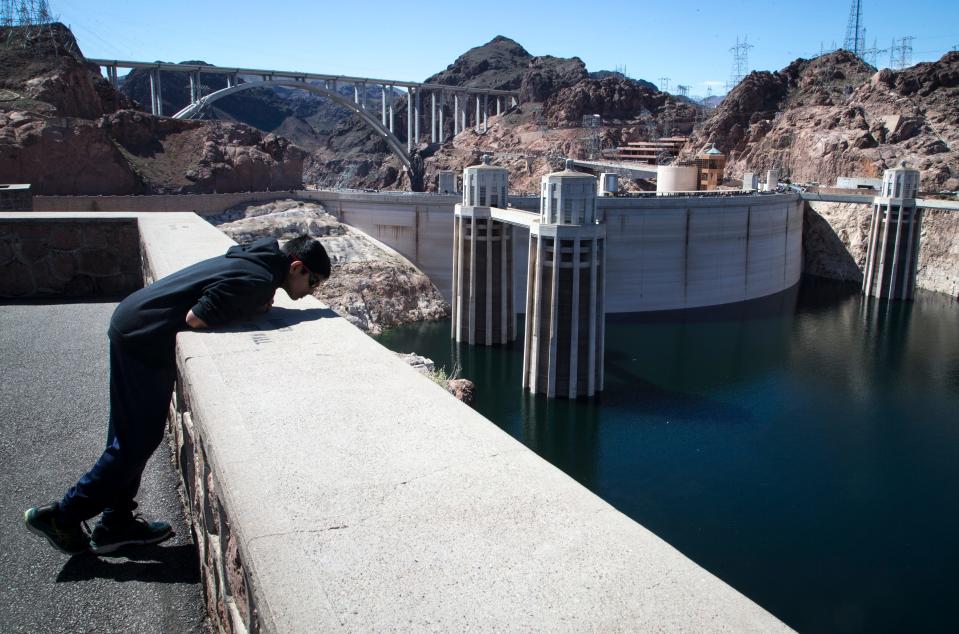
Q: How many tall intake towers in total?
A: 3